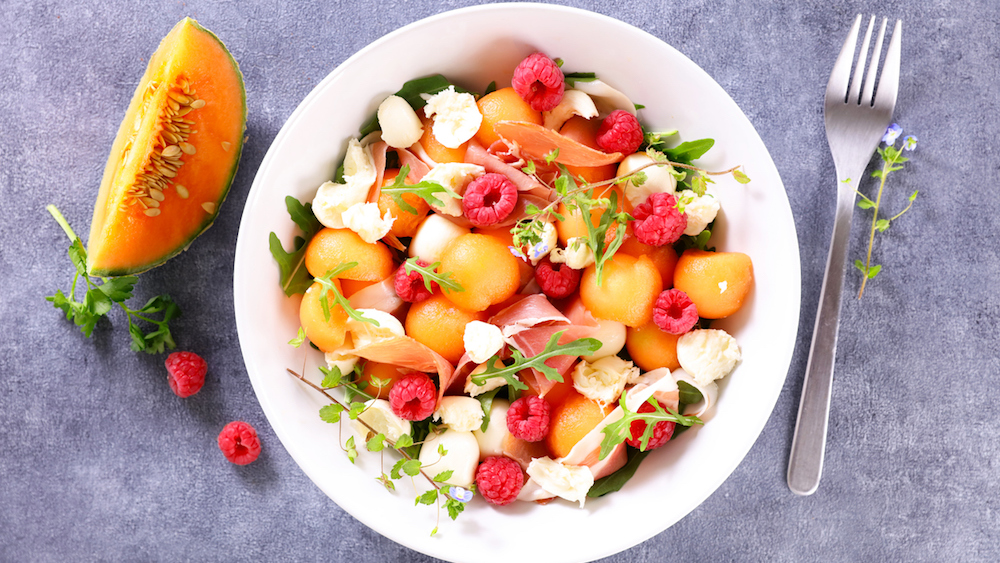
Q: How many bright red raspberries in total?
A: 13